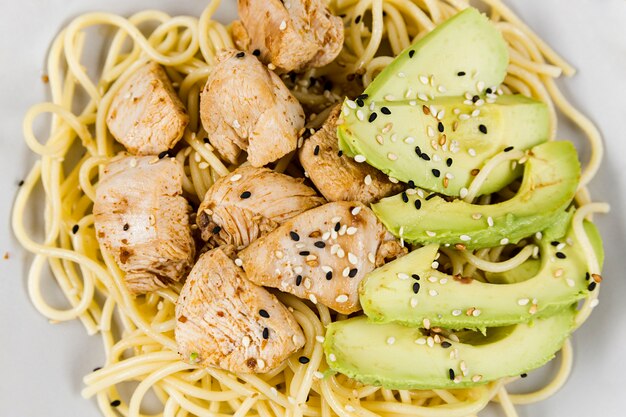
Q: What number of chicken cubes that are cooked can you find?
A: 8